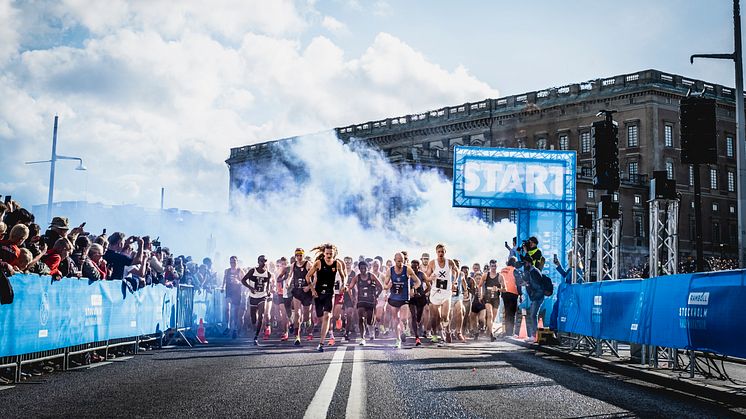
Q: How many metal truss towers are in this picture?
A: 3